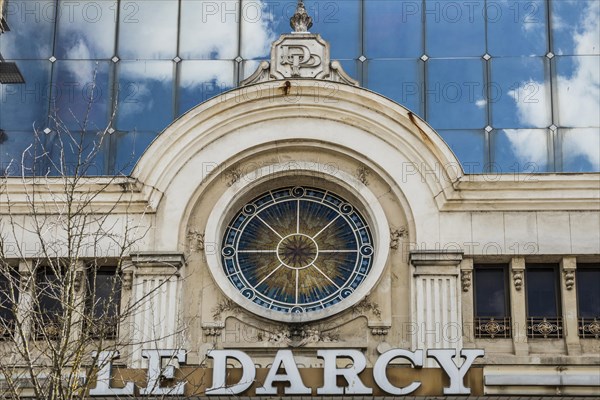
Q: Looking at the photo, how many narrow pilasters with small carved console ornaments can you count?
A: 6